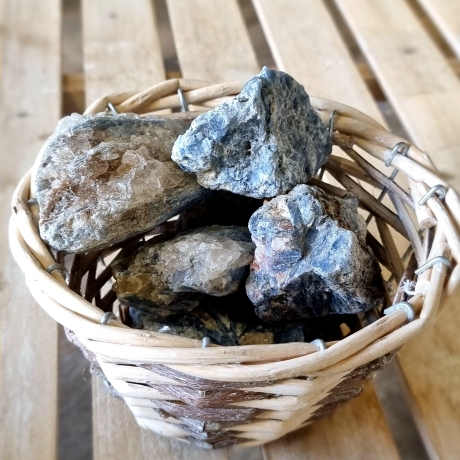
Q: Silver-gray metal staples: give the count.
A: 12